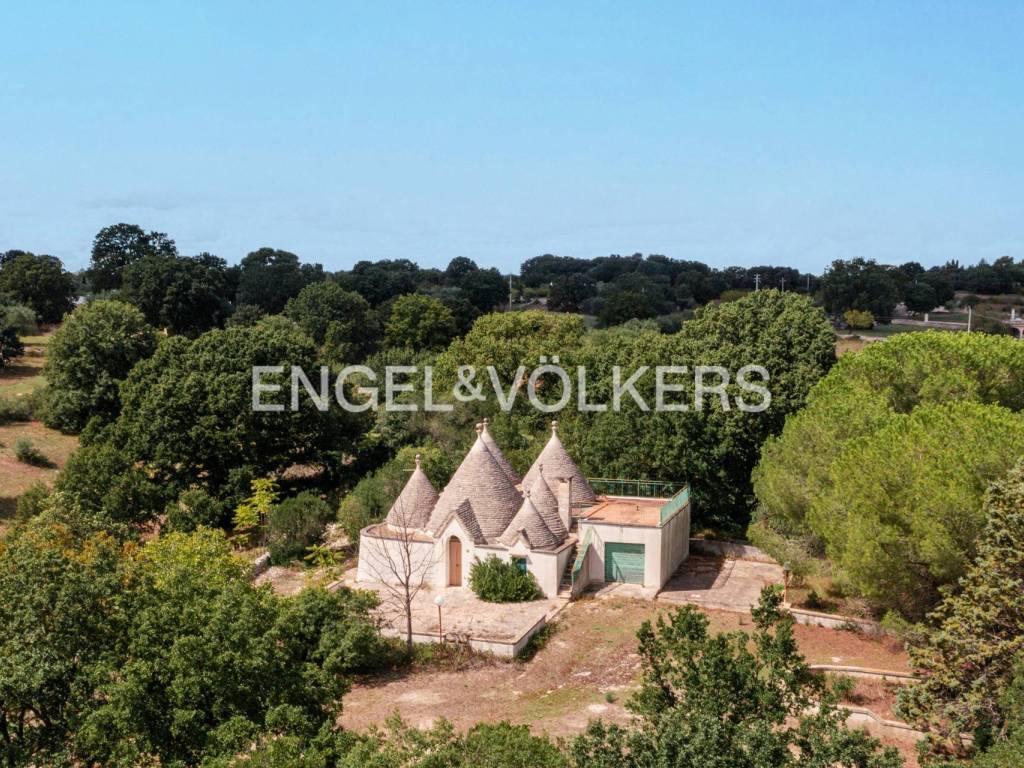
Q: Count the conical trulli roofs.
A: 6